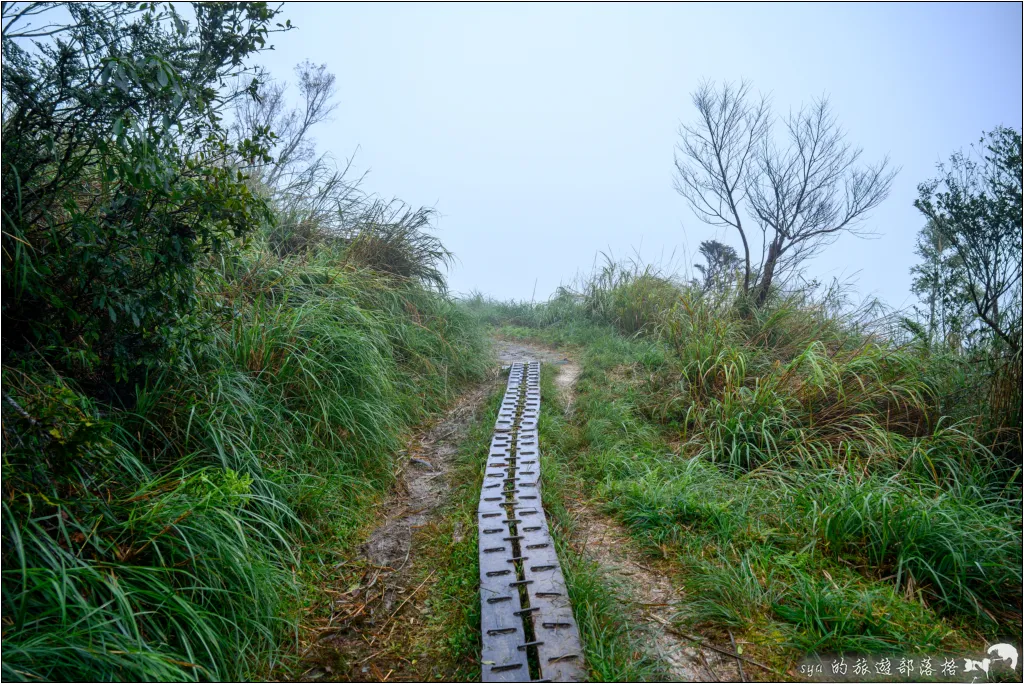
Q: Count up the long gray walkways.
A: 1